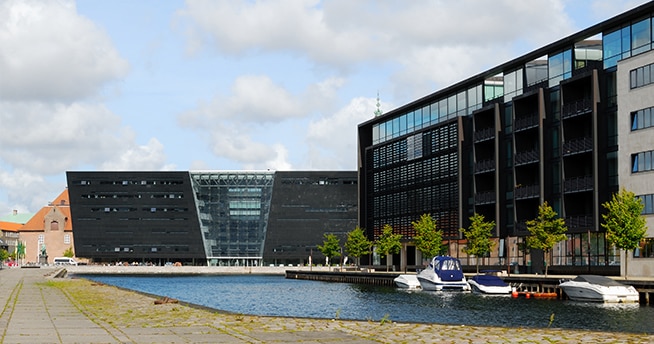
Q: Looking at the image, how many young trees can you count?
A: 7